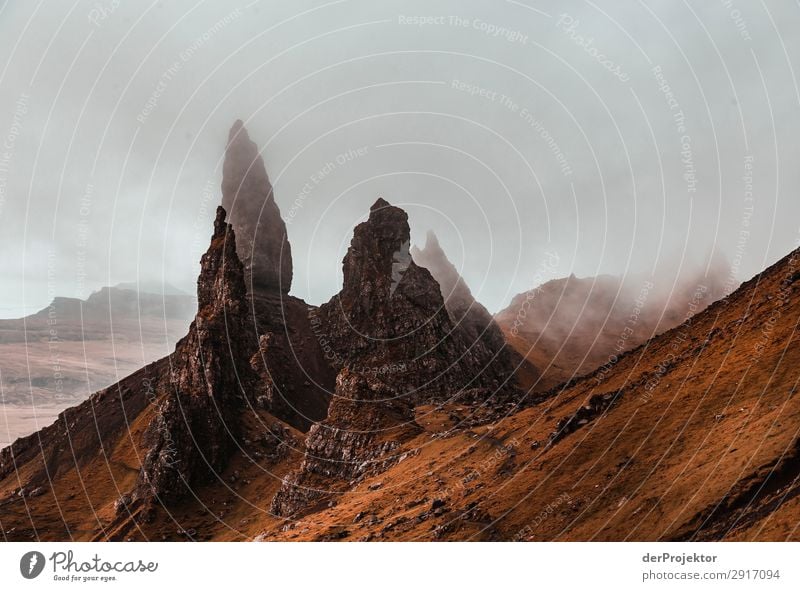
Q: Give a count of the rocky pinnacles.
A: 4